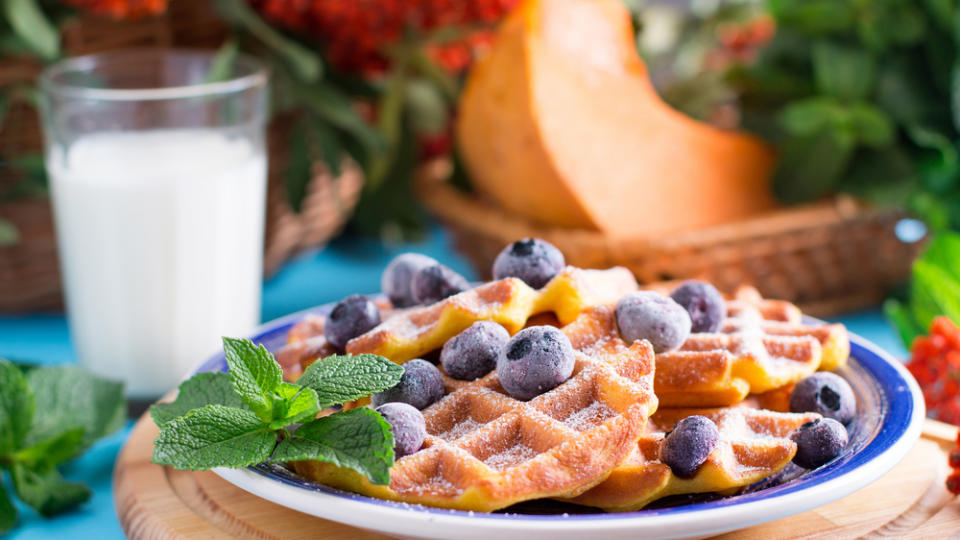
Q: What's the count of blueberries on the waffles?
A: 13